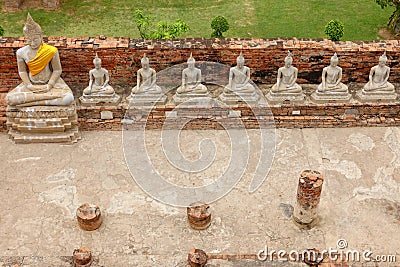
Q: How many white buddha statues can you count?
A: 8